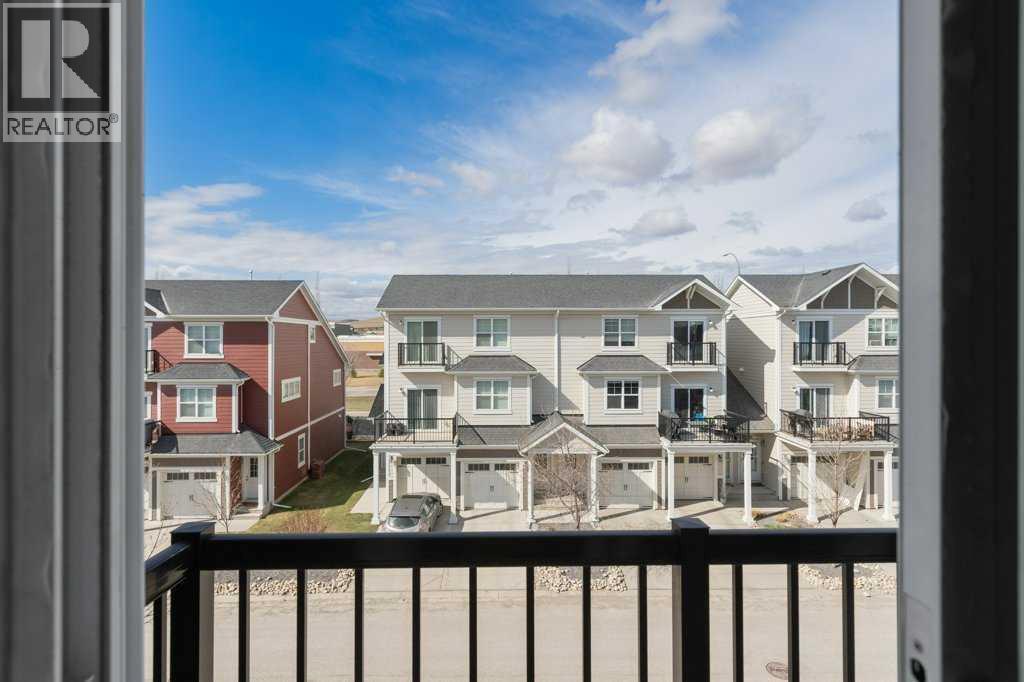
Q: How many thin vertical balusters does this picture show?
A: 12